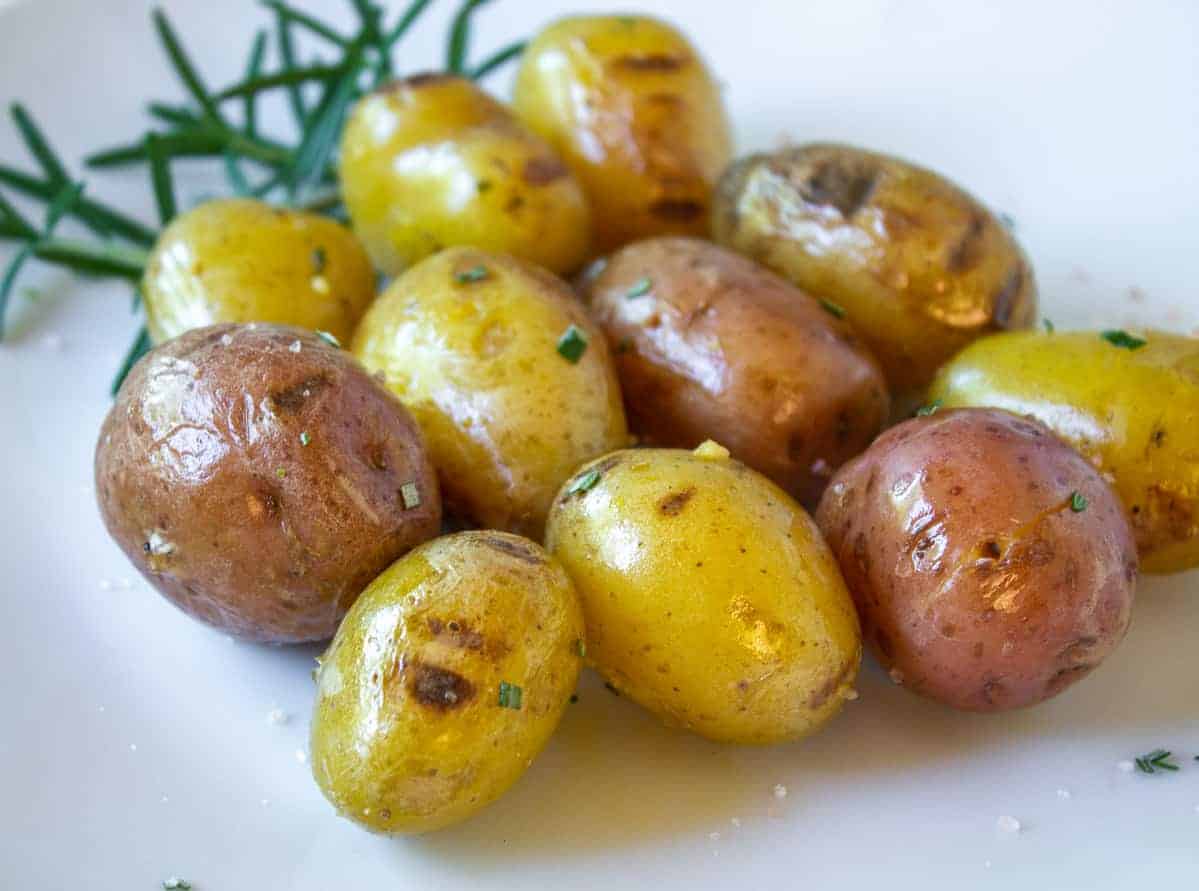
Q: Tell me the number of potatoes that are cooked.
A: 11